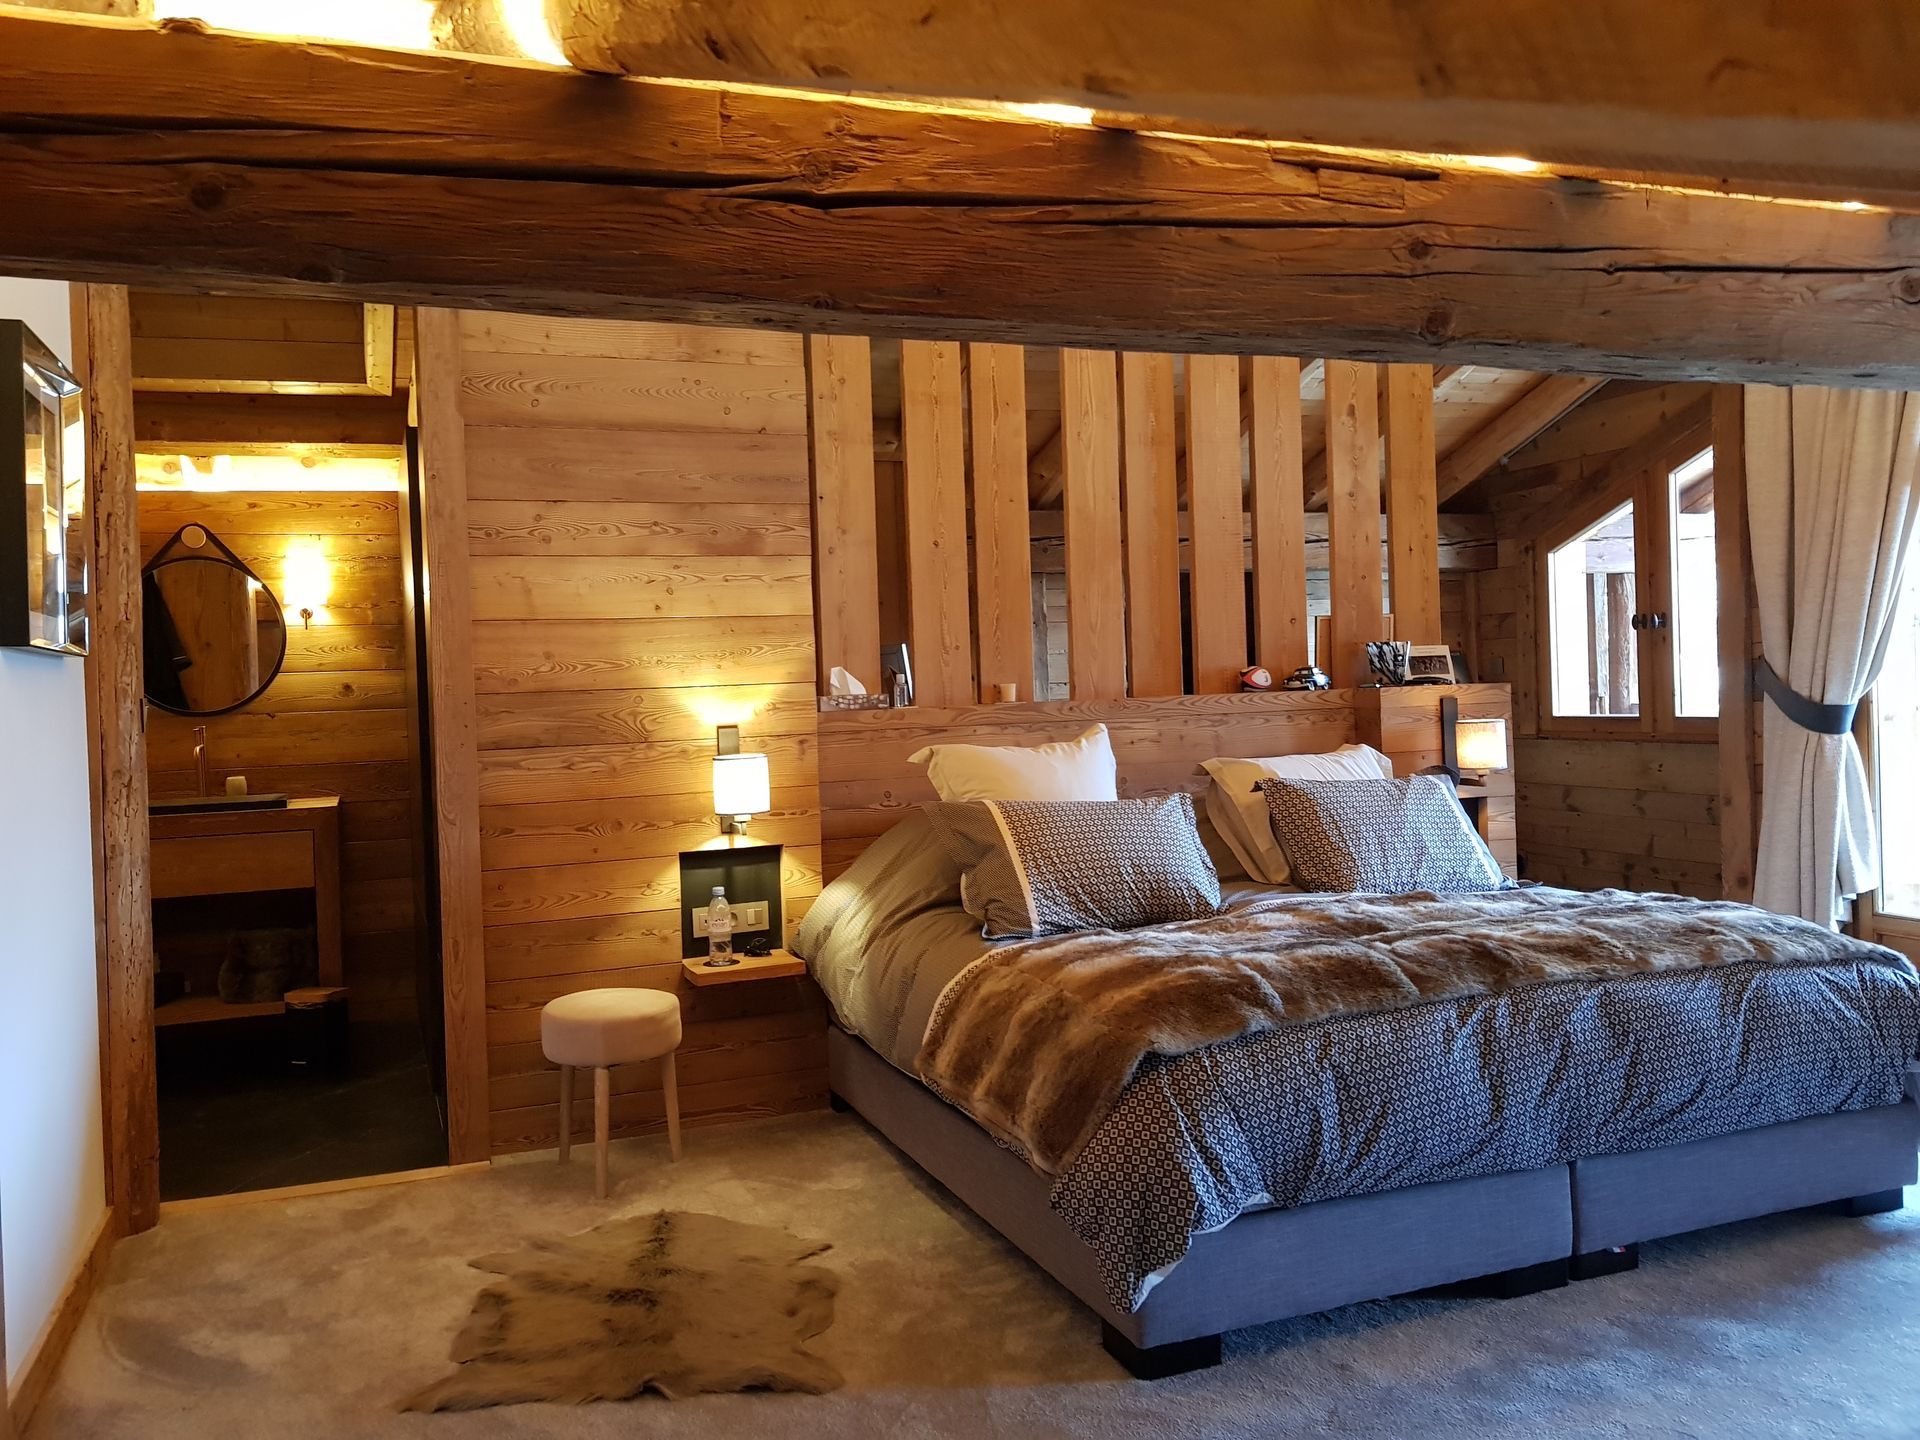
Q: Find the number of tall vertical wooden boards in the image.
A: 9